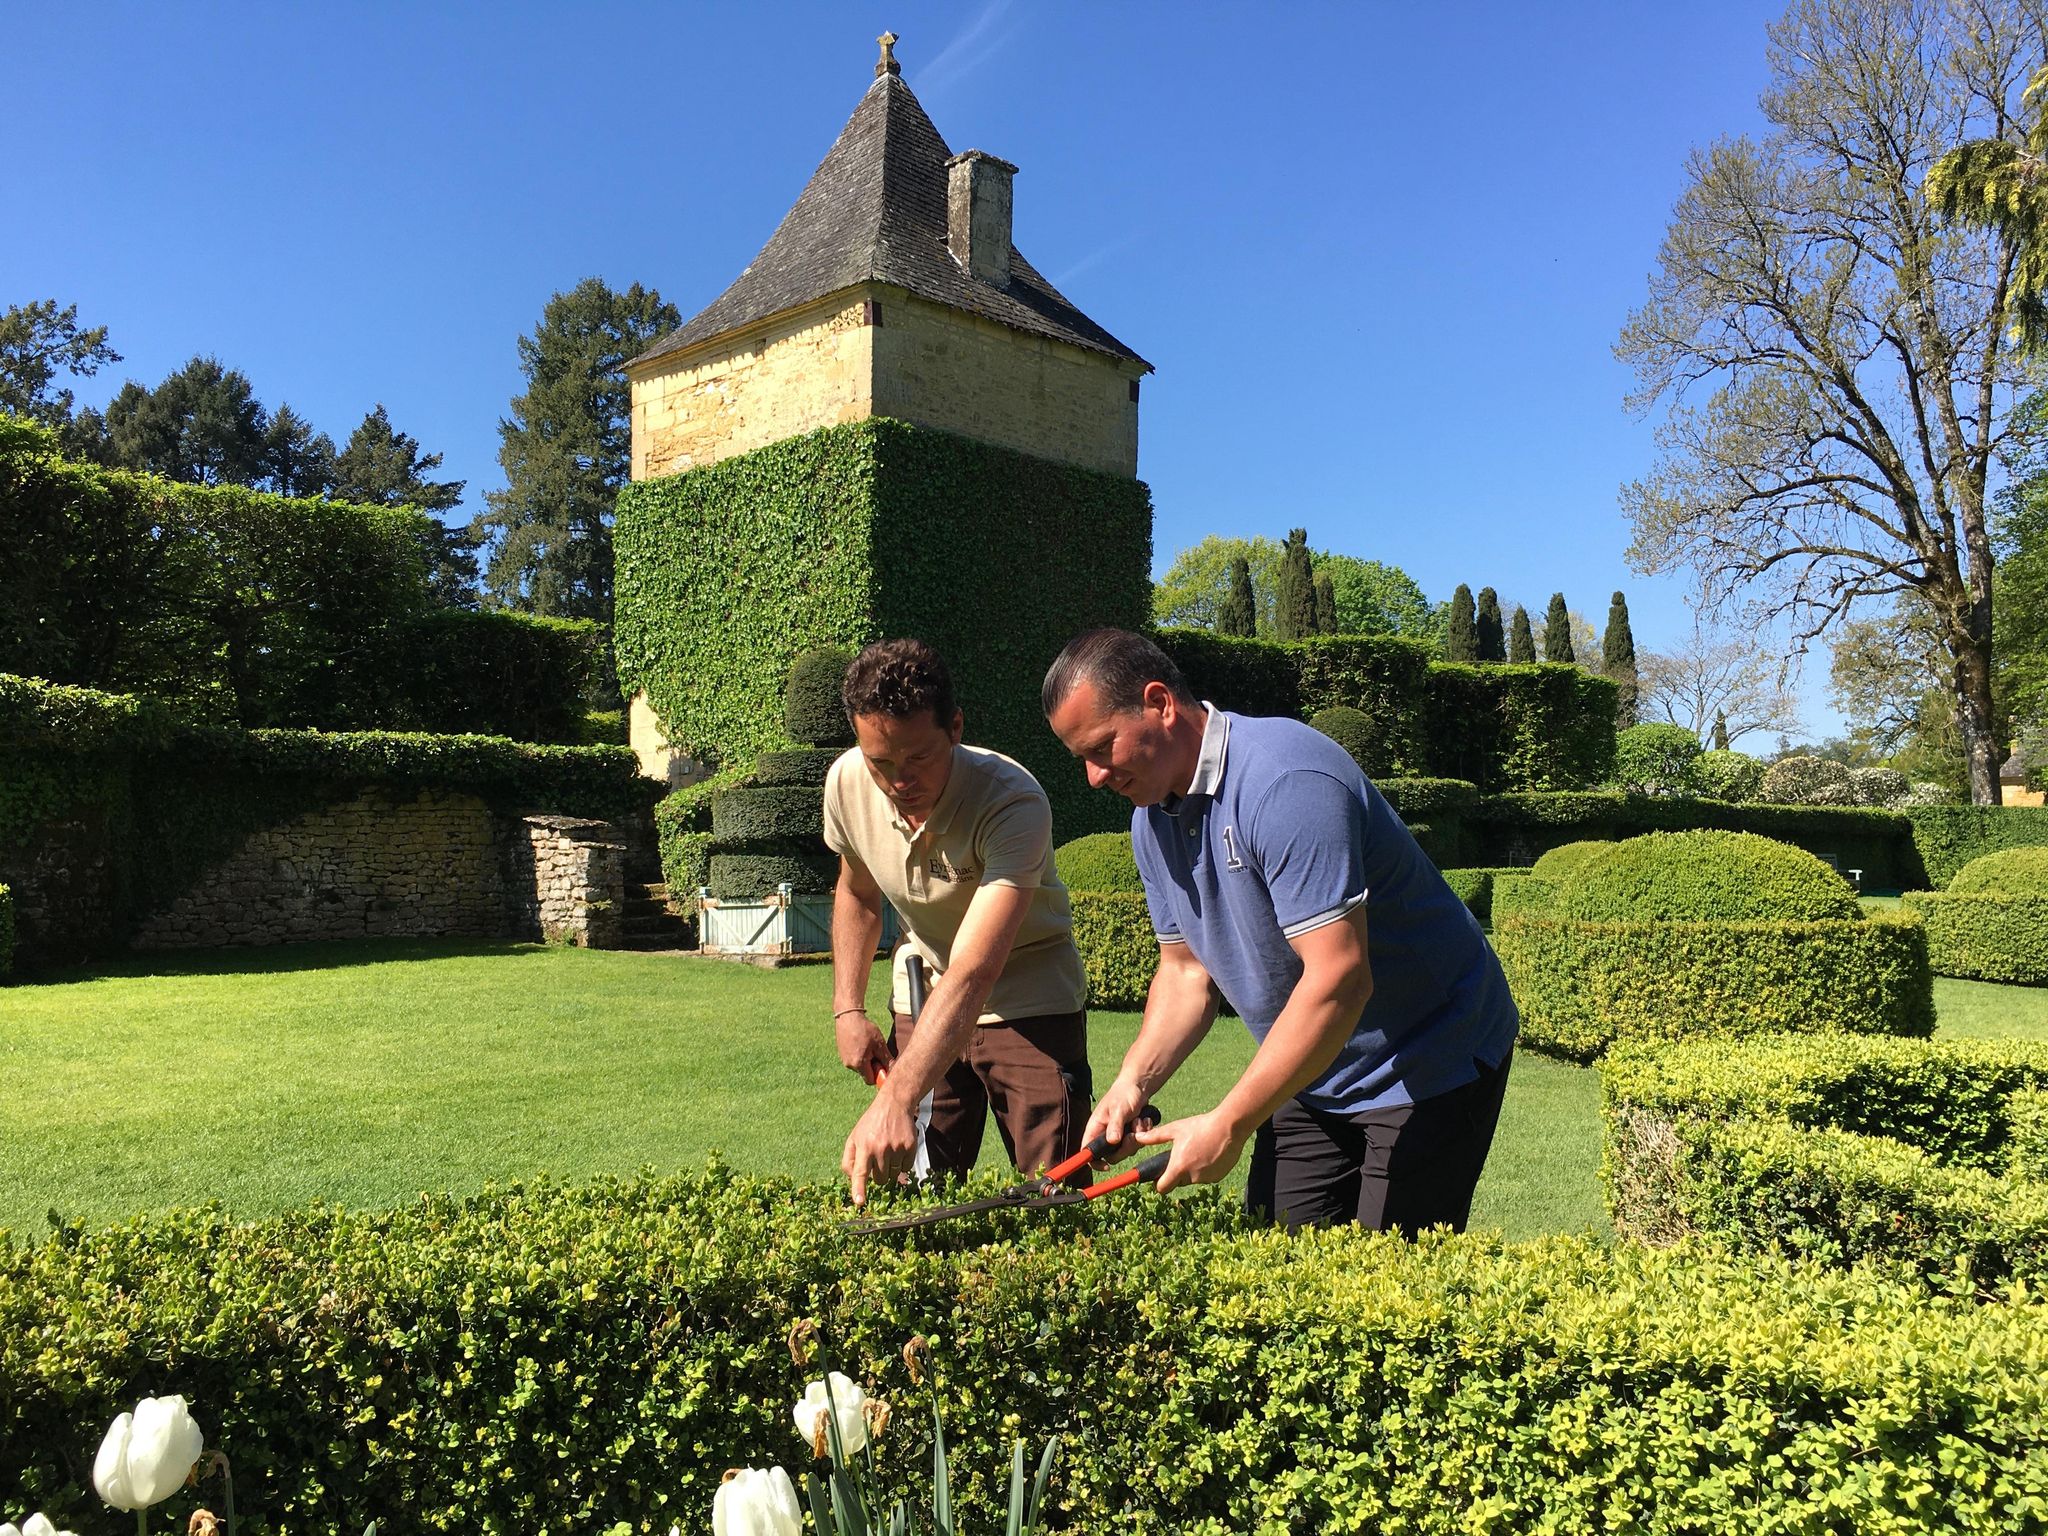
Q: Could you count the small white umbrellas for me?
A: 0